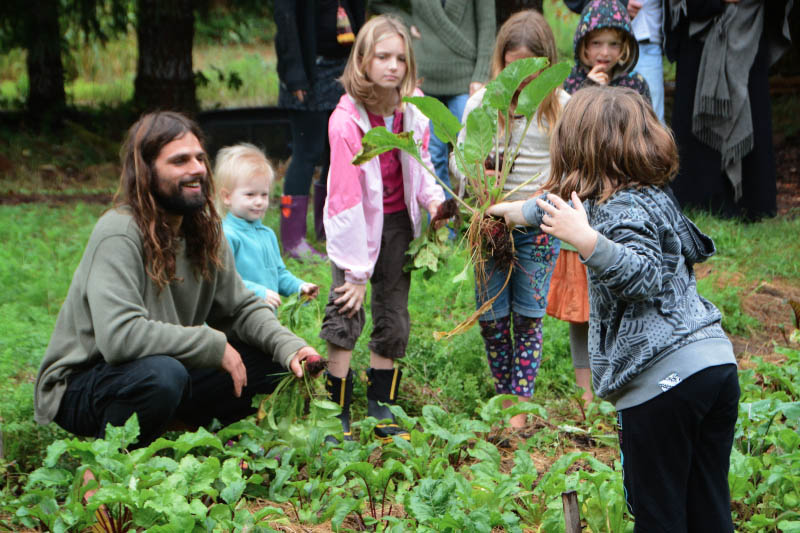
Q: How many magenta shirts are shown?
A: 1